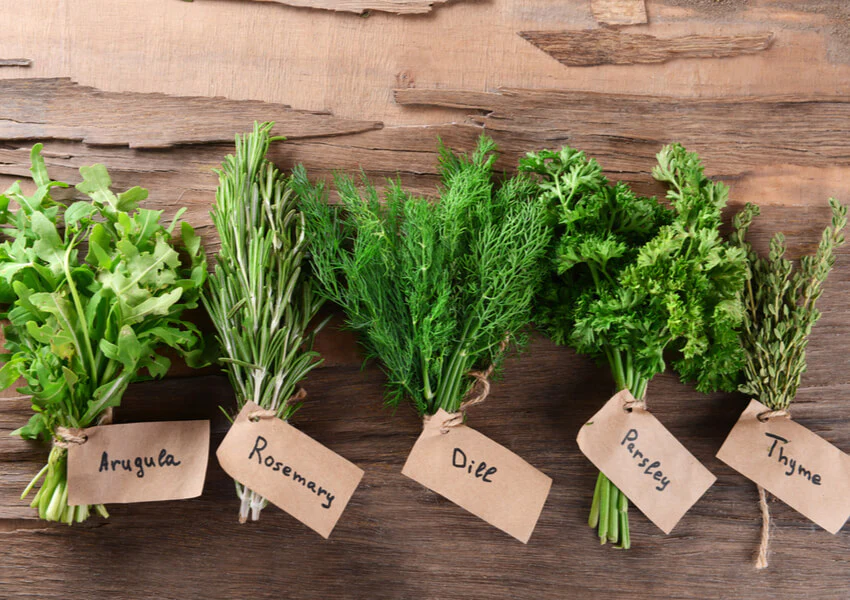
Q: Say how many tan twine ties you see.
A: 5